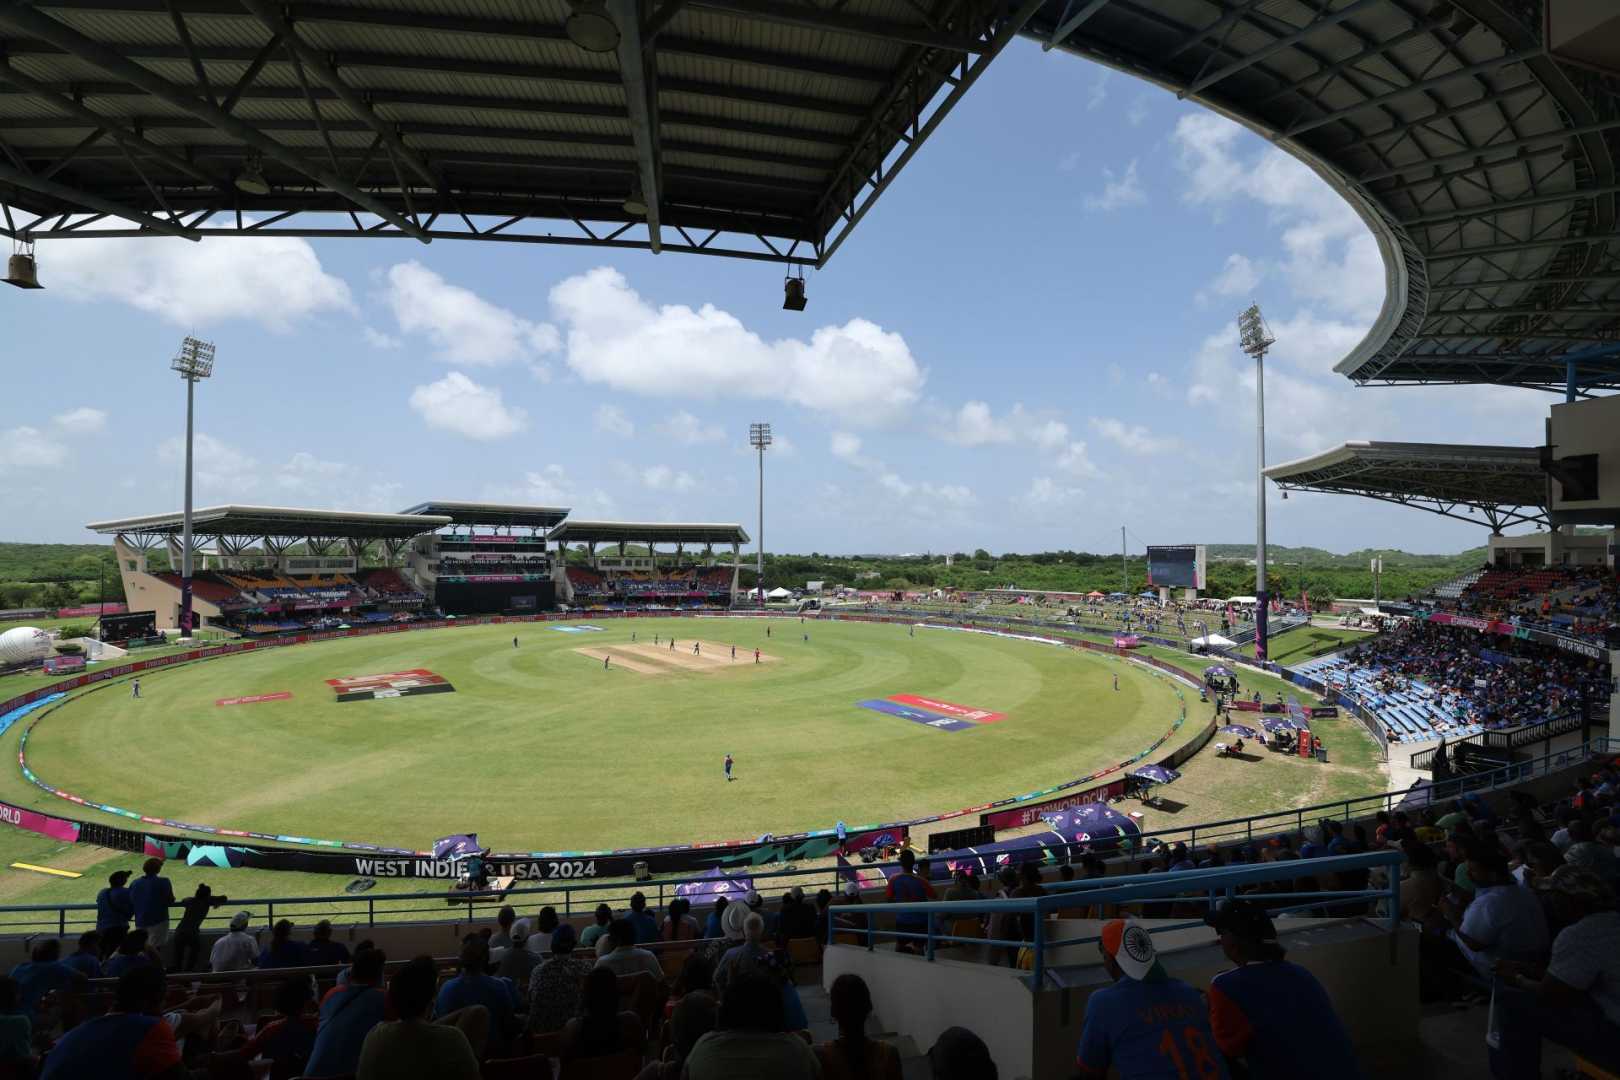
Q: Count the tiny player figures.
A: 15